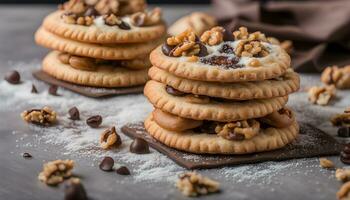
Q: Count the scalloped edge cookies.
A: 7